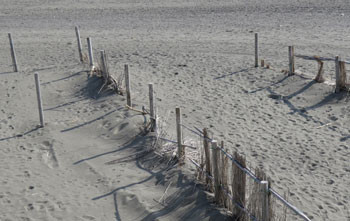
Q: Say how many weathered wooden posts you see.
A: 13